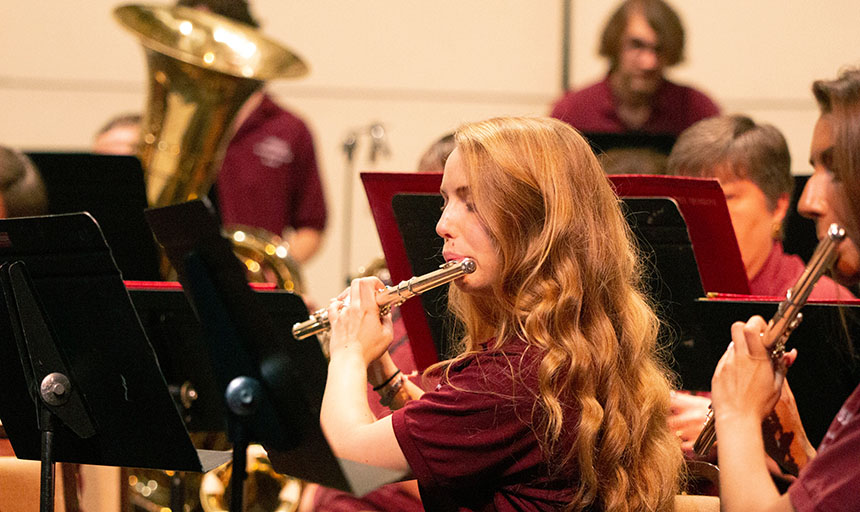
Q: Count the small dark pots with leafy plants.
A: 0